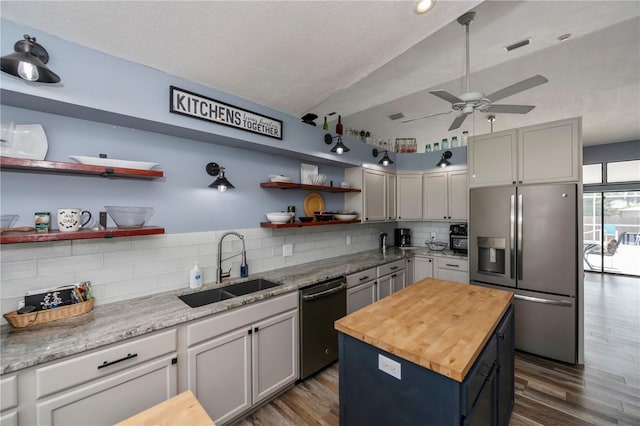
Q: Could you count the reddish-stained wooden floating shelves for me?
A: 4